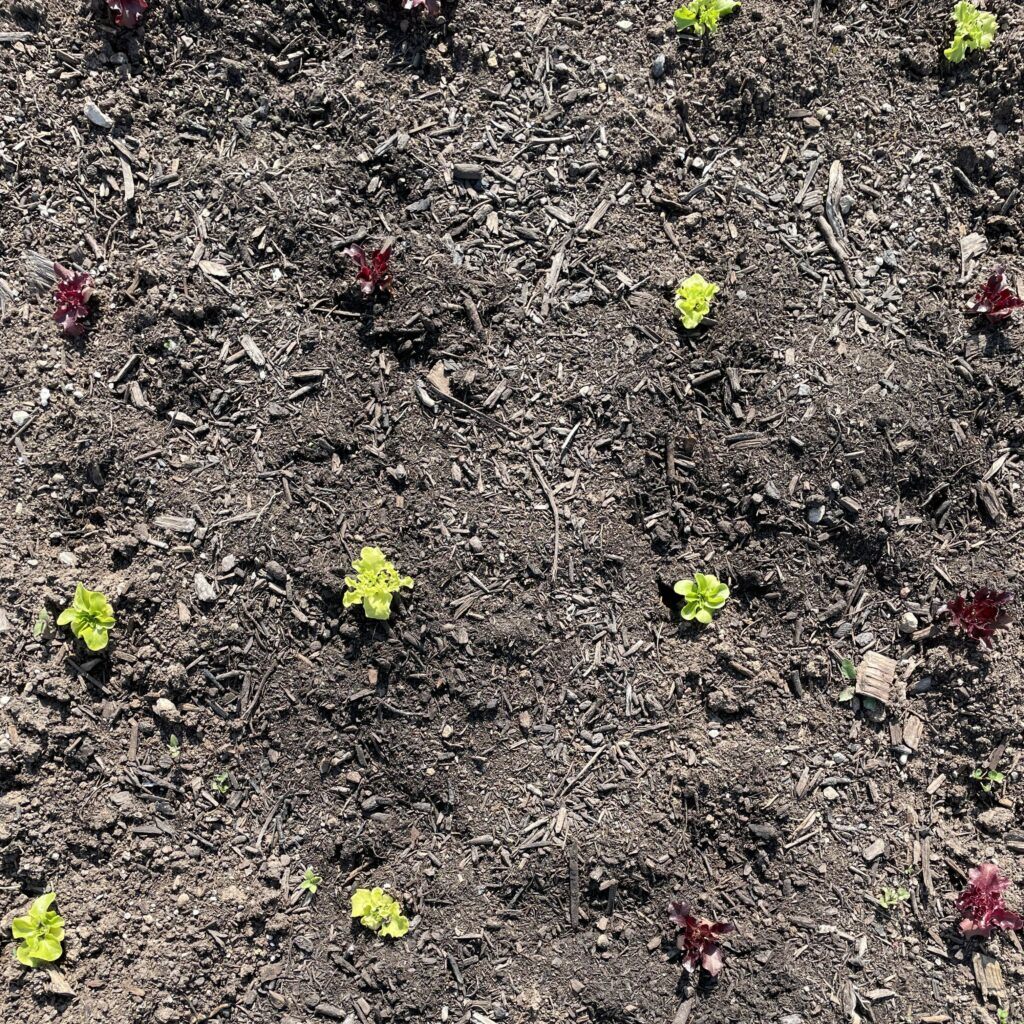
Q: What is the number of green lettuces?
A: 8